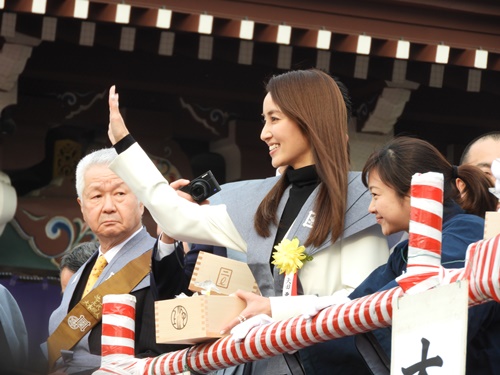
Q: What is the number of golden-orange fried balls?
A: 0